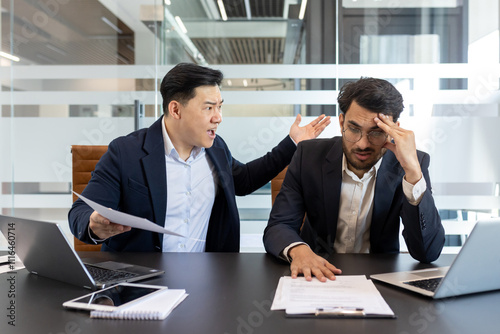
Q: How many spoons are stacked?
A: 0